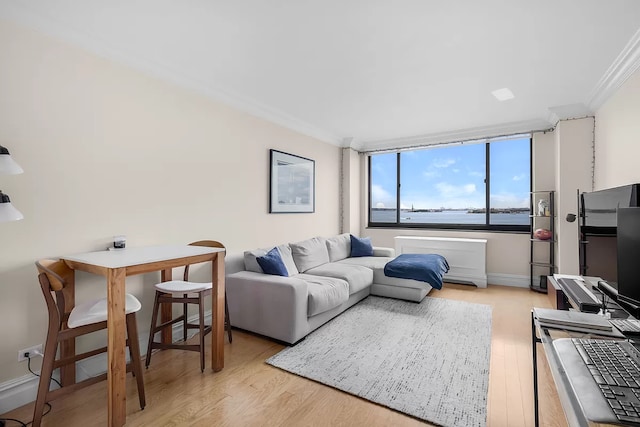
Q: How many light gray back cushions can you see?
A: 3